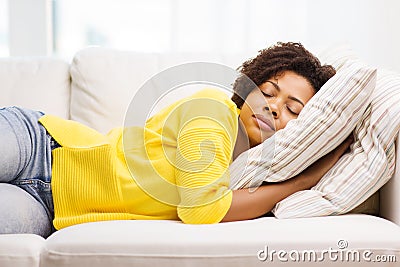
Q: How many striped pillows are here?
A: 2